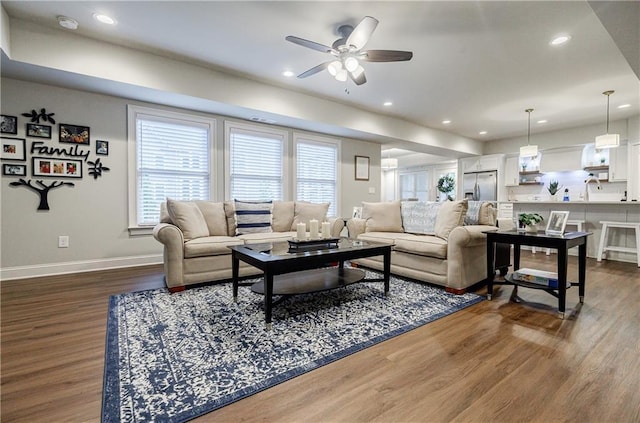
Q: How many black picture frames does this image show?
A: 7